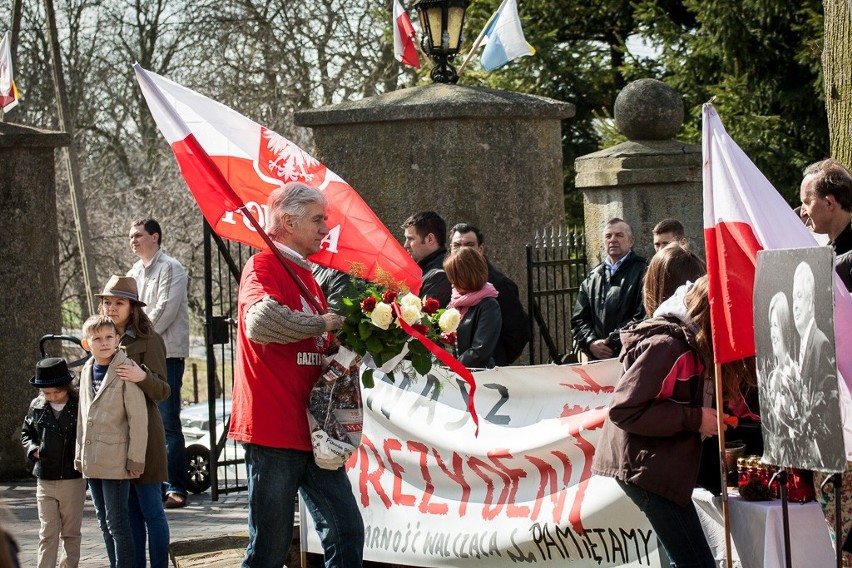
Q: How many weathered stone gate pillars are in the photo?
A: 3